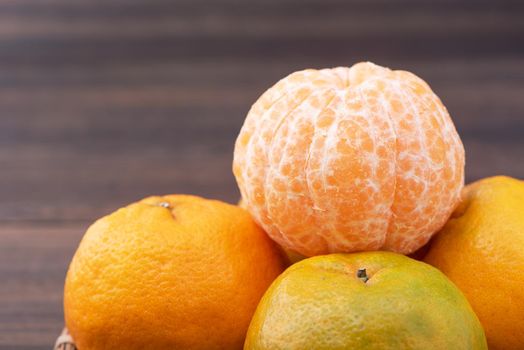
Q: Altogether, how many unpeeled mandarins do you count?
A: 3